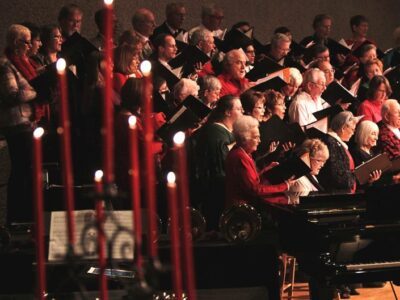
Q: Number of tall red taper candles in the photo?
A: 8